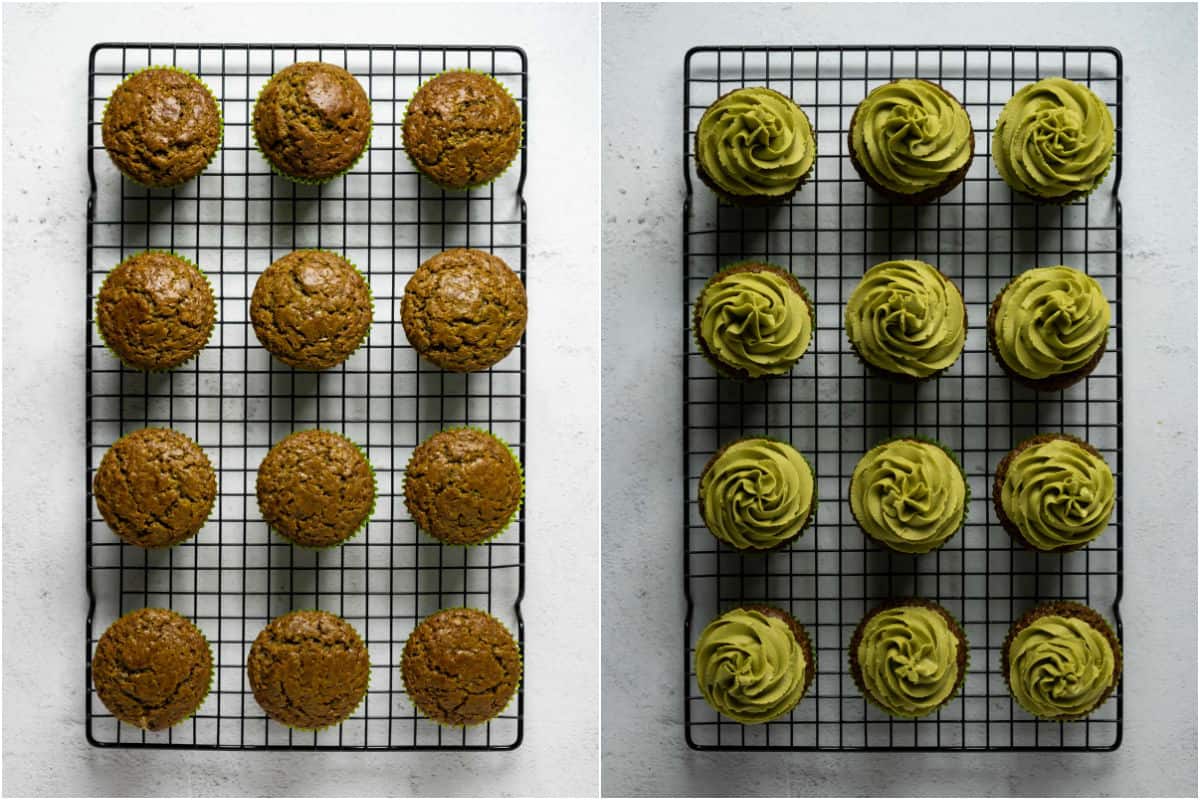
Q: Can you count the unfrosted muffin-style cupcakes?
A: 12